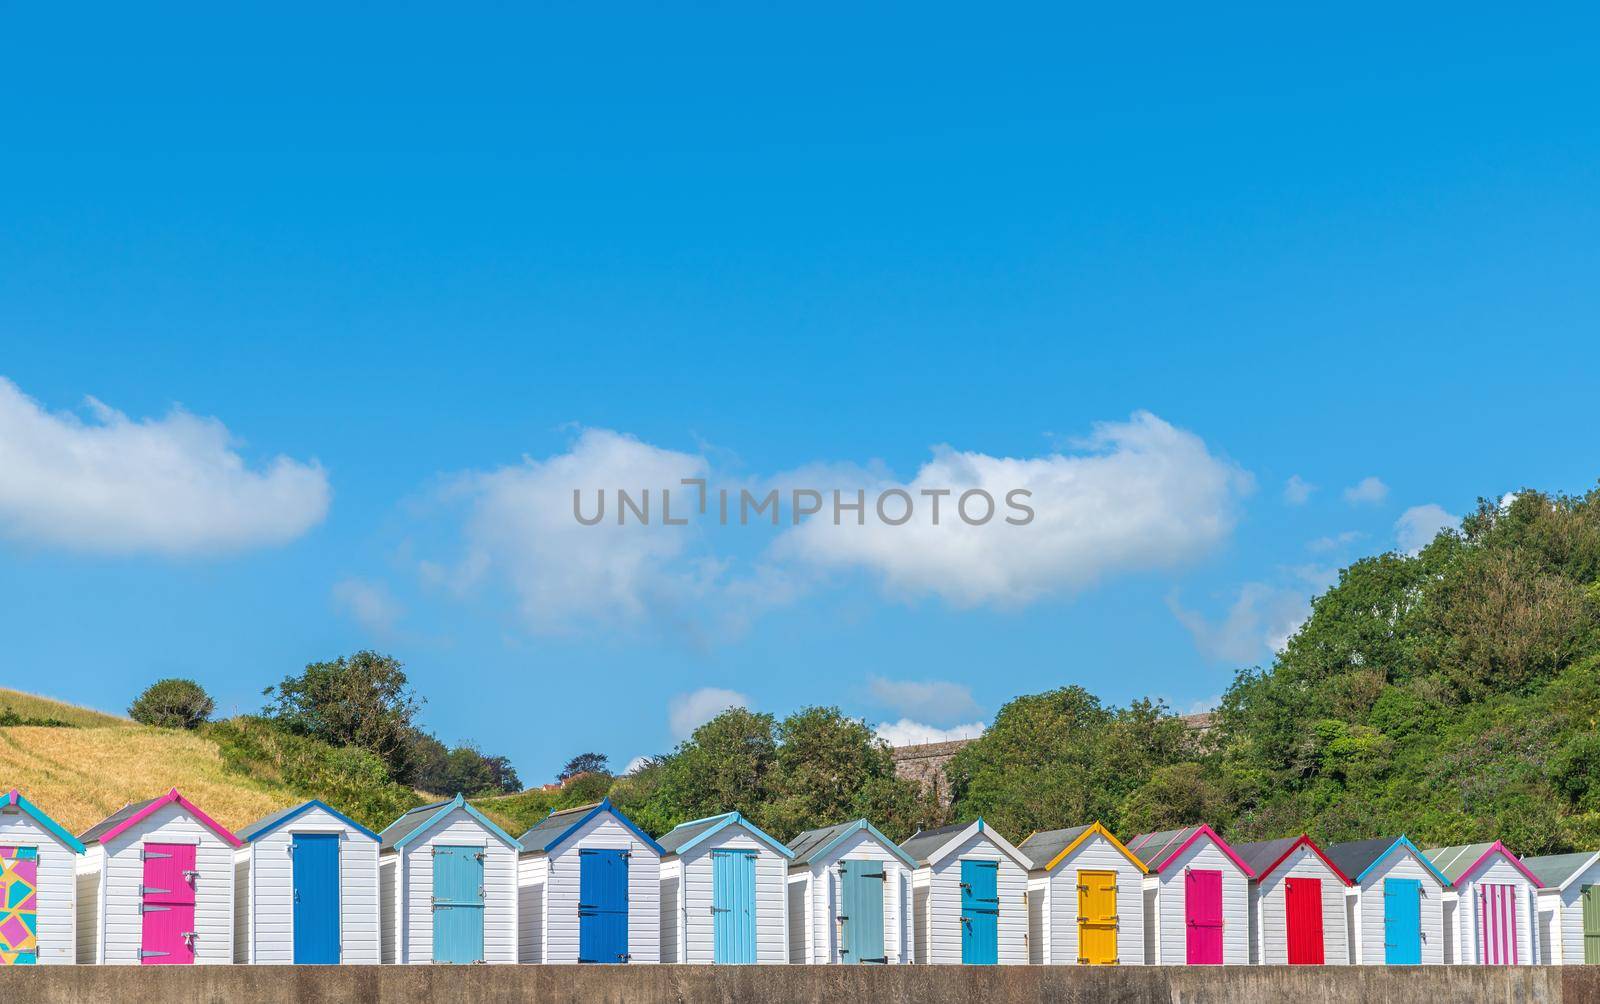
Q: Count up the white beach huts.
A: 14